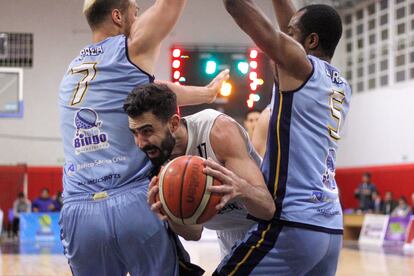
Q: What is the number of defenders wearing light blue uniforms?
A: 2